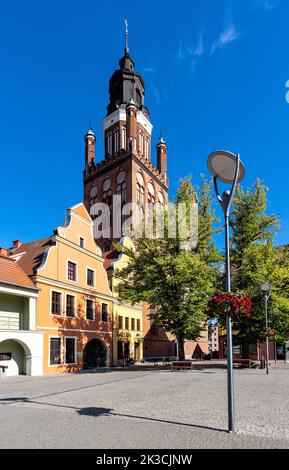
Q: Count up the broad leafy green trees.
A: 2